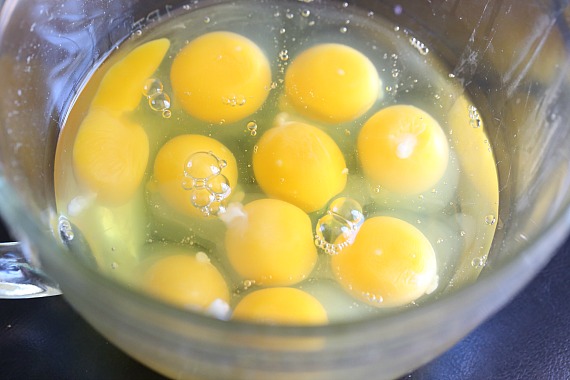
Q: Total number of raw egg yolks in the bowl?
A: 10